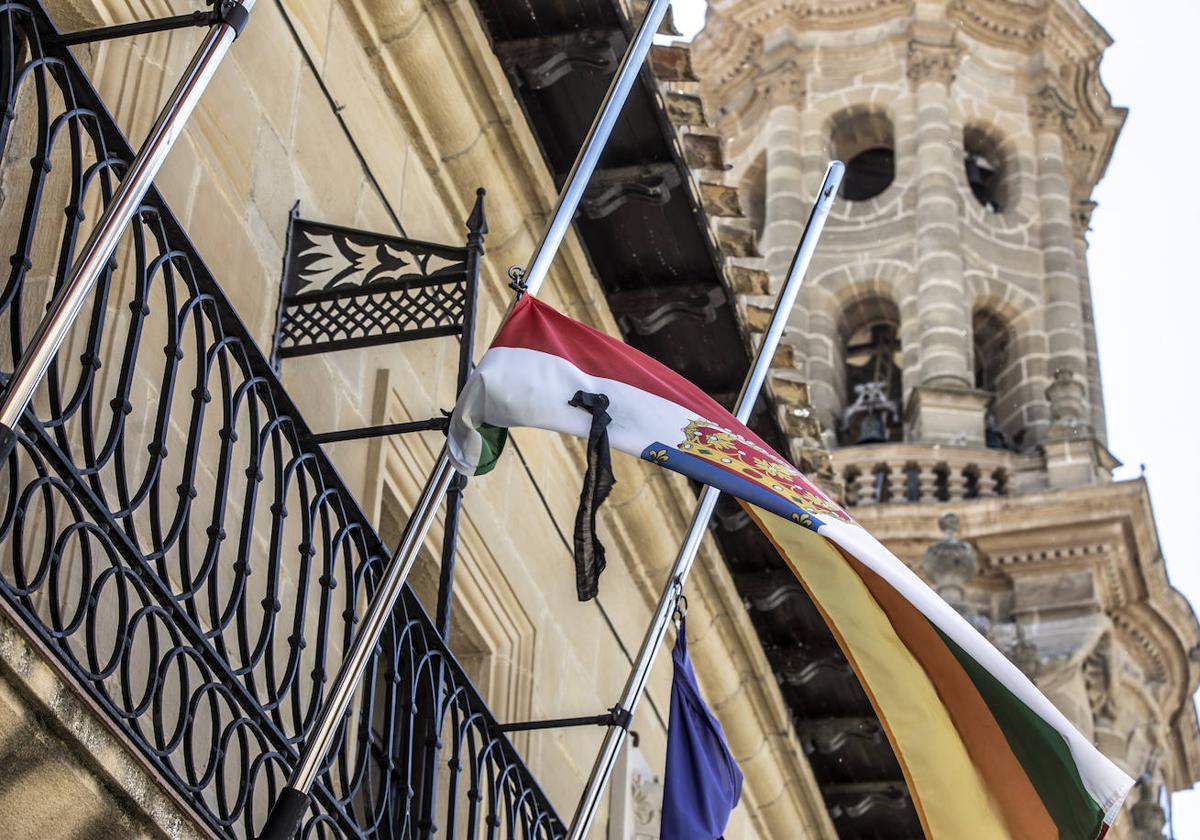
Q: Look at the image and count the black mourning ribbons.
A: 1